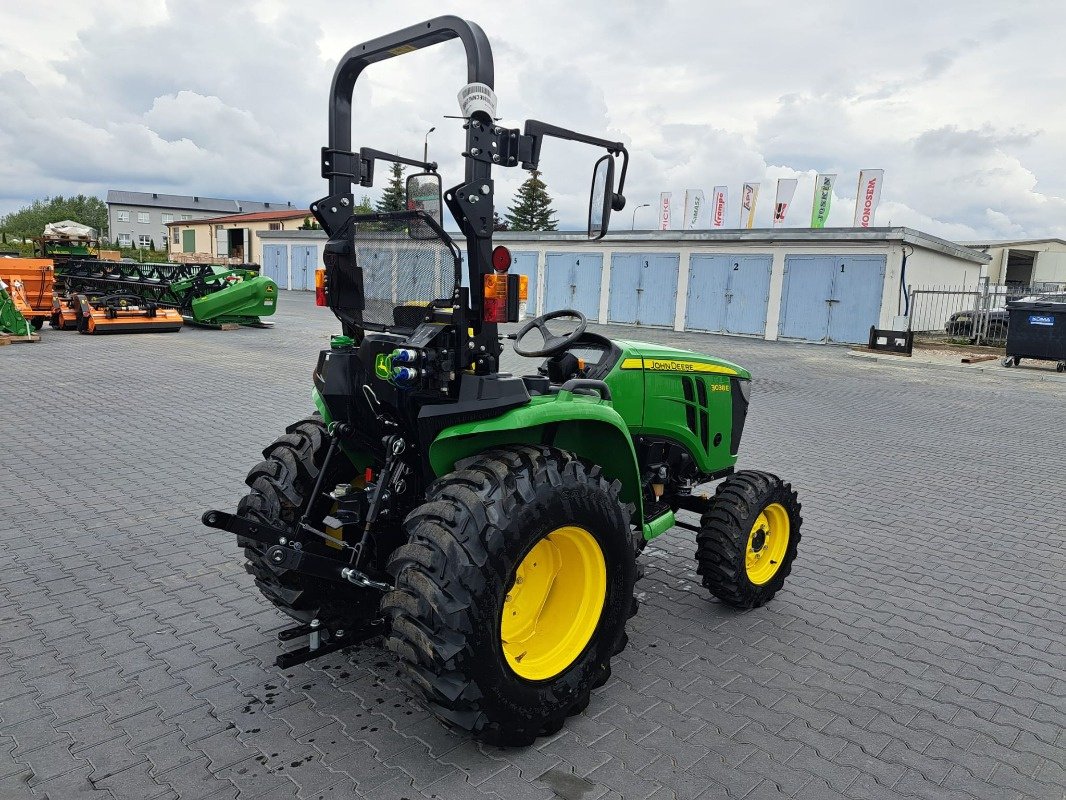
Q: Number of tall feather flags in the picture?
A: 7